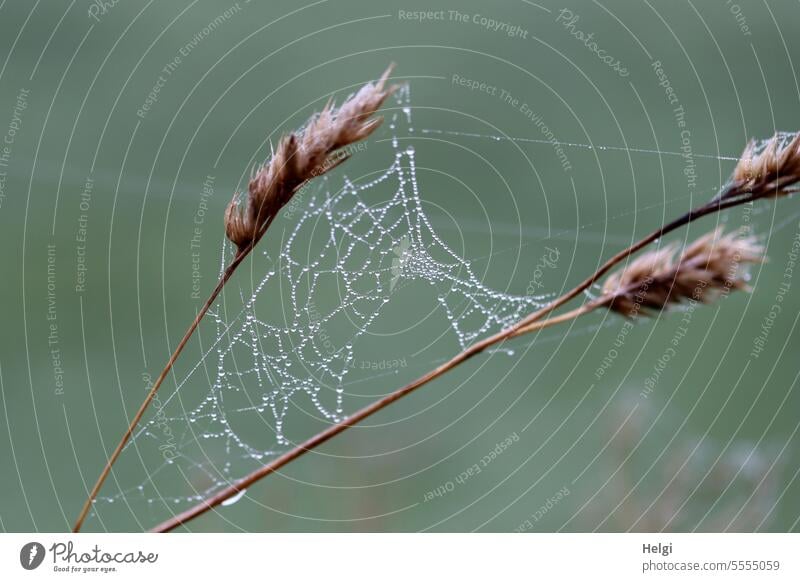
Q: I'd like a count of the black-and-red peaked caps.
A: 0